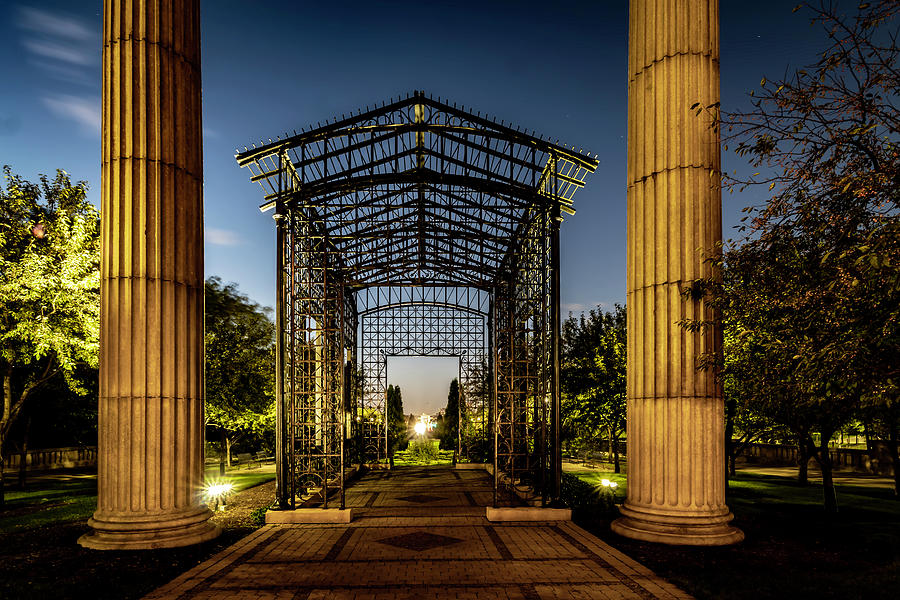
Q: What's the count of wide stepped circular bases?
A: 2